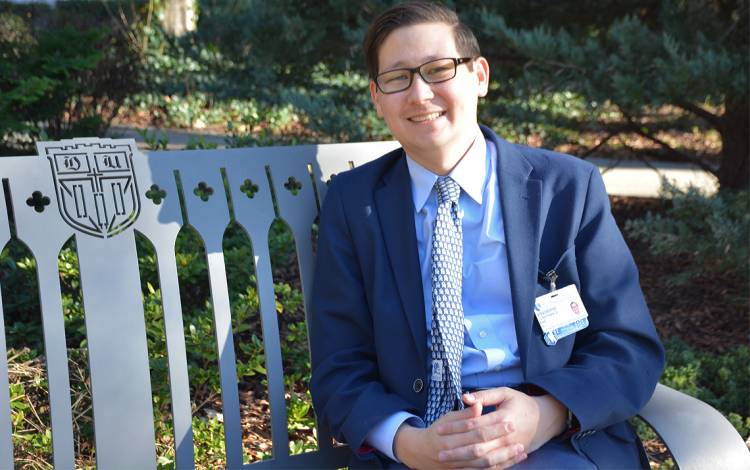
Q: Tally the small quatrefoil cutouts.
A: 5